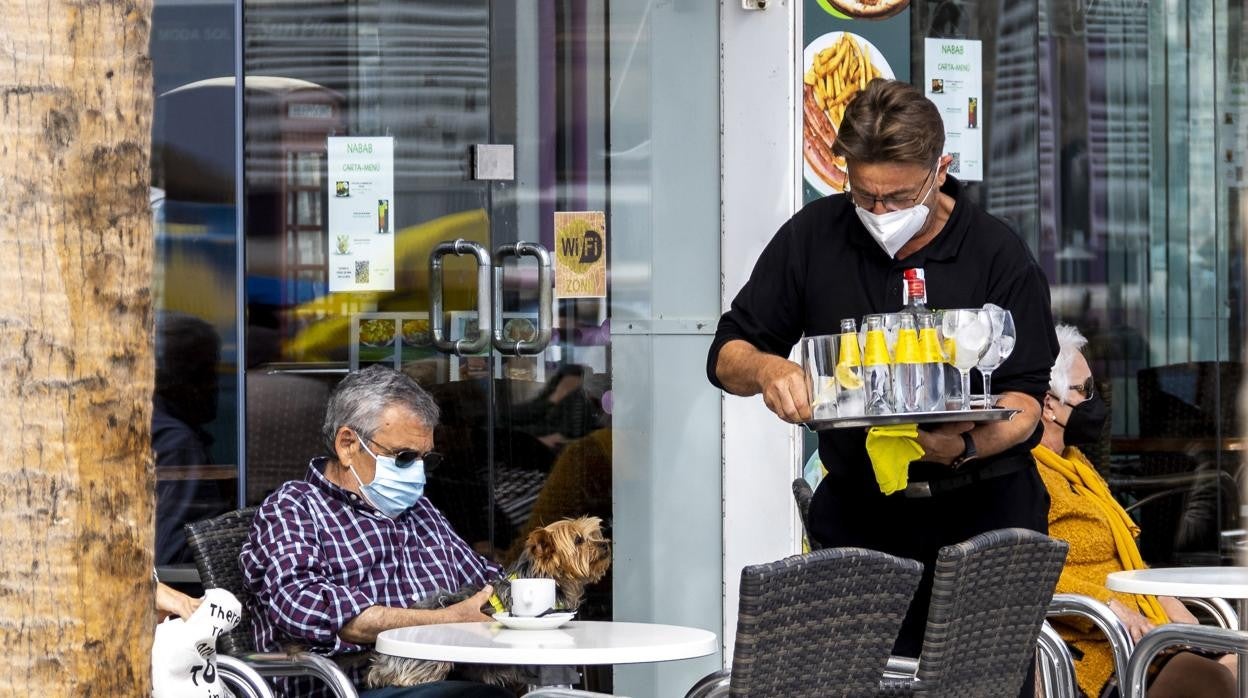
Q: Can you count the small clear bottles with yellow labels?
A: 4